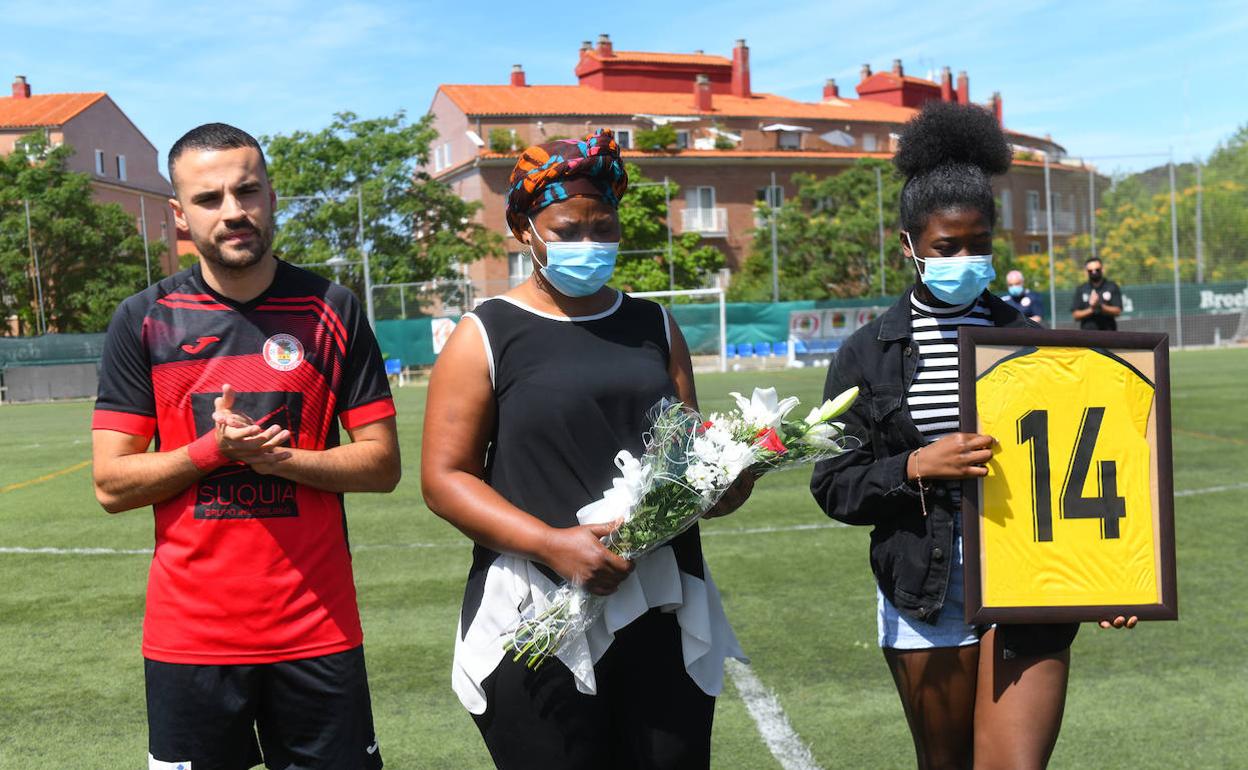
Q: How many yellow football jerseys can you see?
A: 1